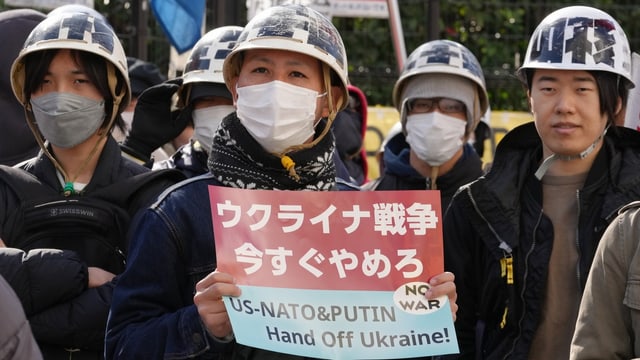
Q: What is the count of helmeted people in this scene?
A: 5